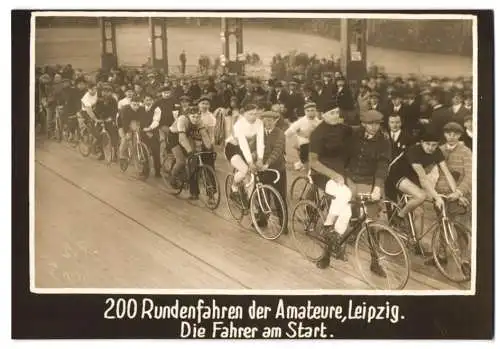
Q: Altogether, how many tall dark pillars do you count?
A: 4